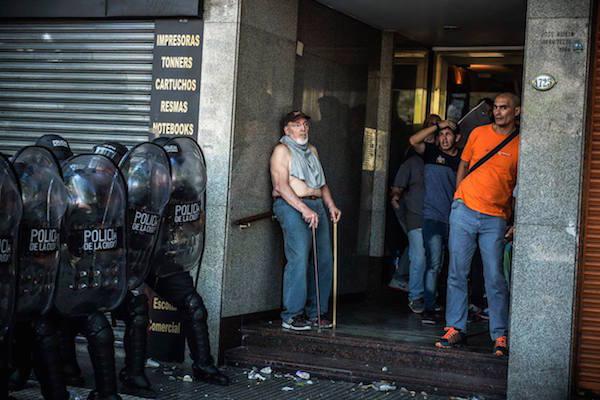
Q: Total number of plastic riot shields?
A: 5